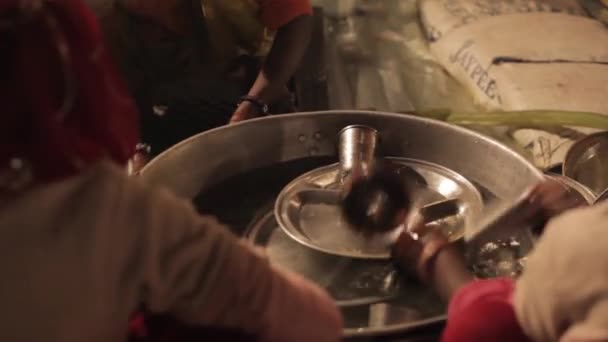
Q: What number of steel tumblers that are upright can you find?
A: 1